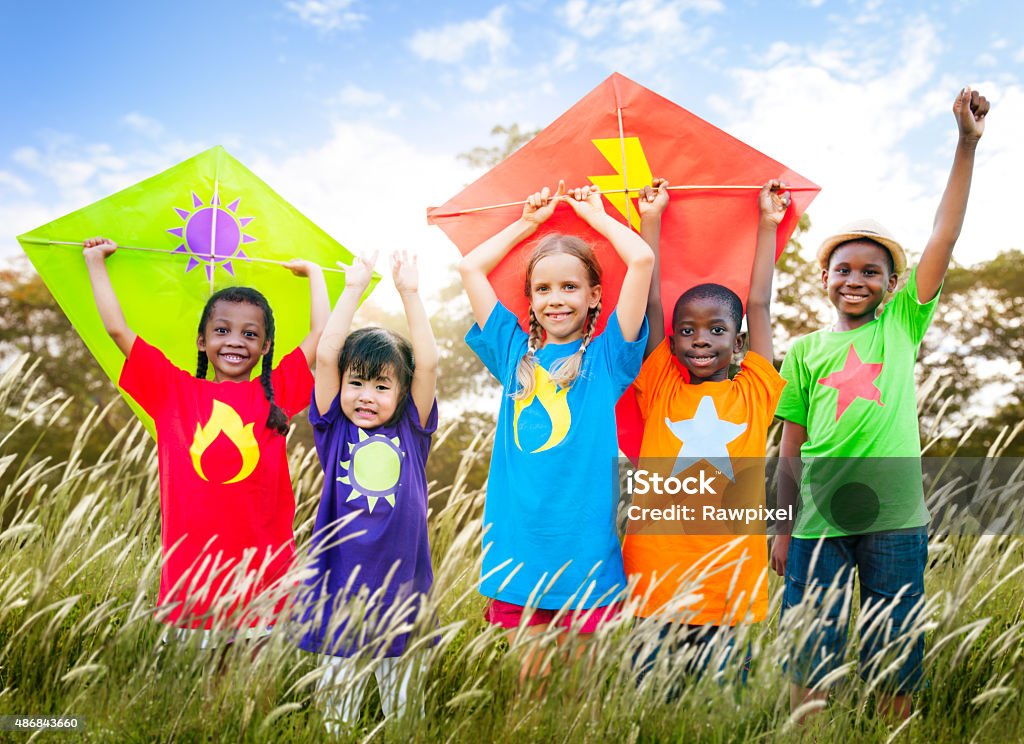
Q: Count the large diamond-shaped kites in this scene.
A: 2